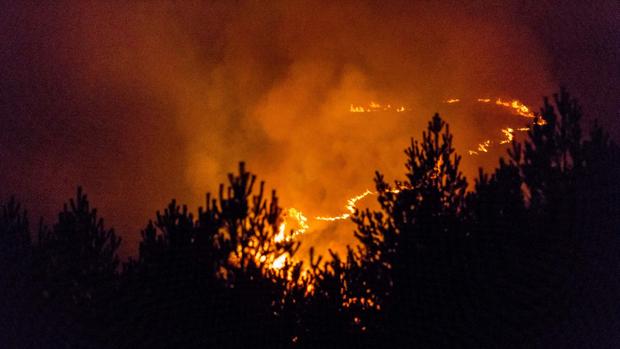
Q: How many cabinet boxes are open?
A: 0